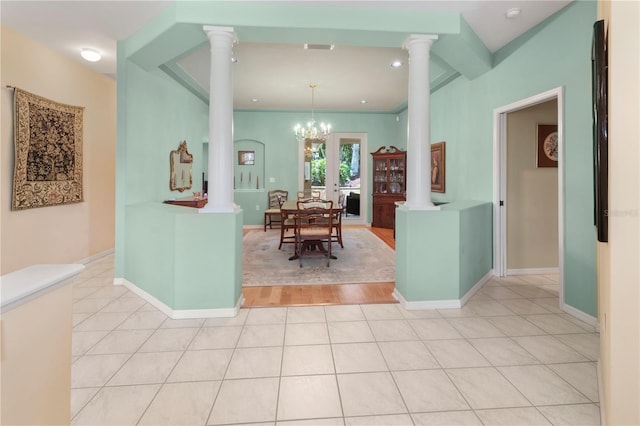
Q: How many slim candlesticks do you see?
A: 4